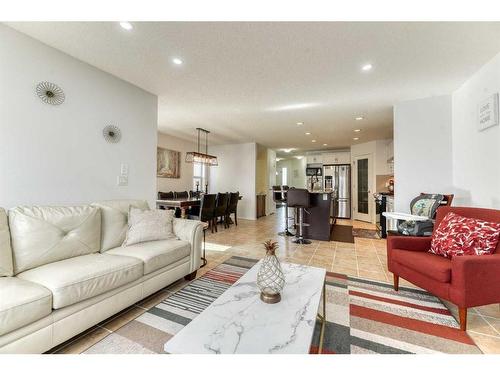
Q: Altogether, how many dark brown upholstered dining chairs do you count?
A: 6